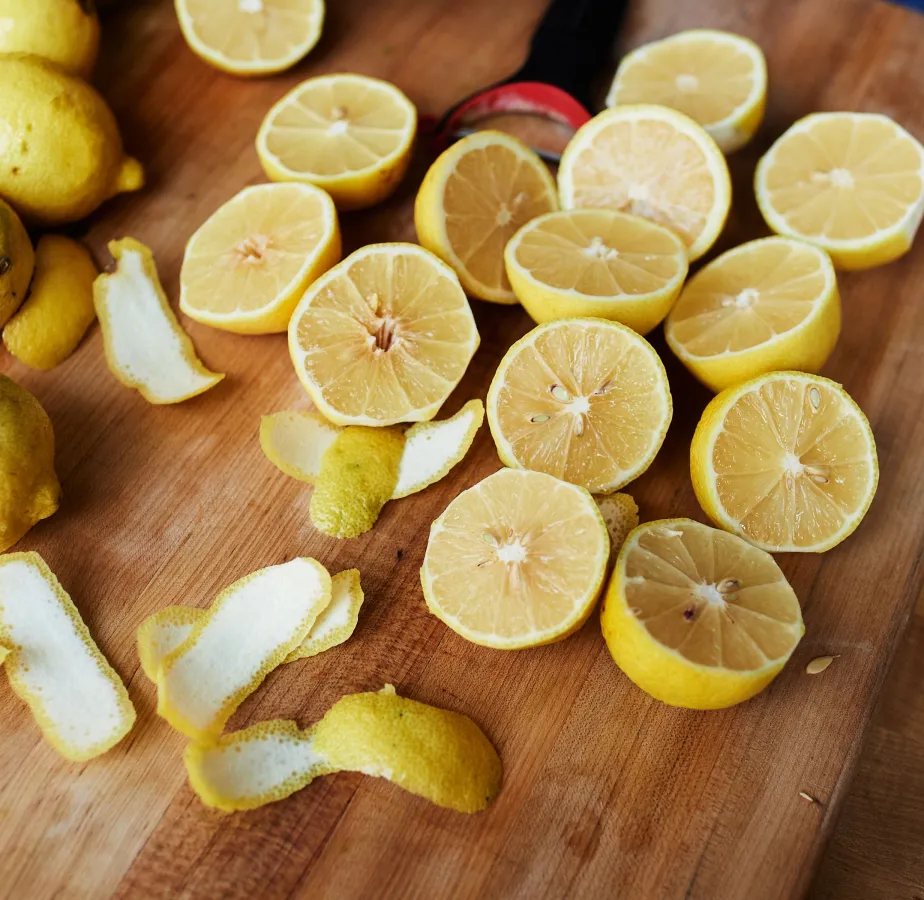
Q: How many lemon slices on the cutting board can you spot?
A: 14